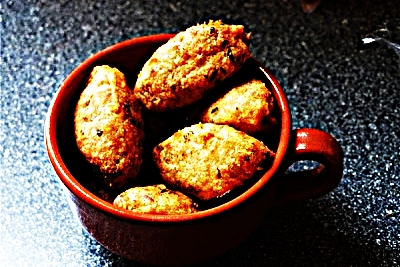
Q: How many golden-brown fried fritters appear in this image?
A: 5